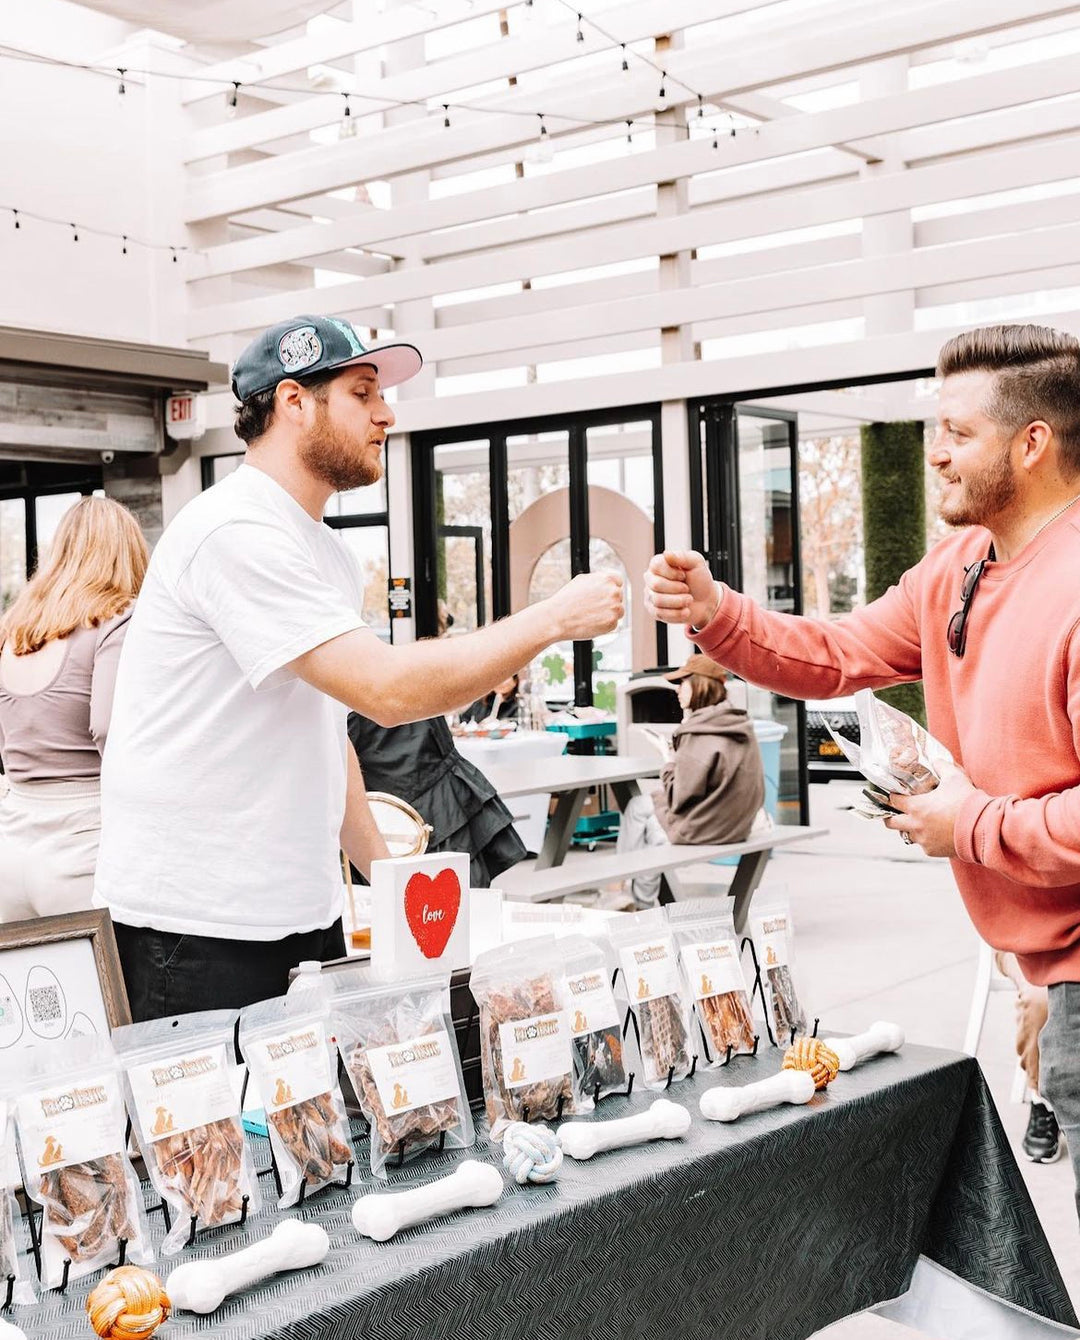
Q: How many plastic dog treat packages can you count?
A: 11